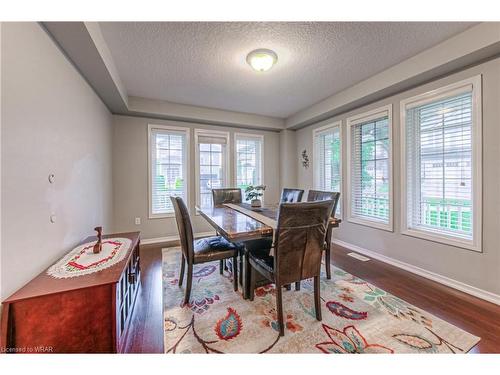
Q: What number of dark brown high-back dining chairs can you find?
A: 5